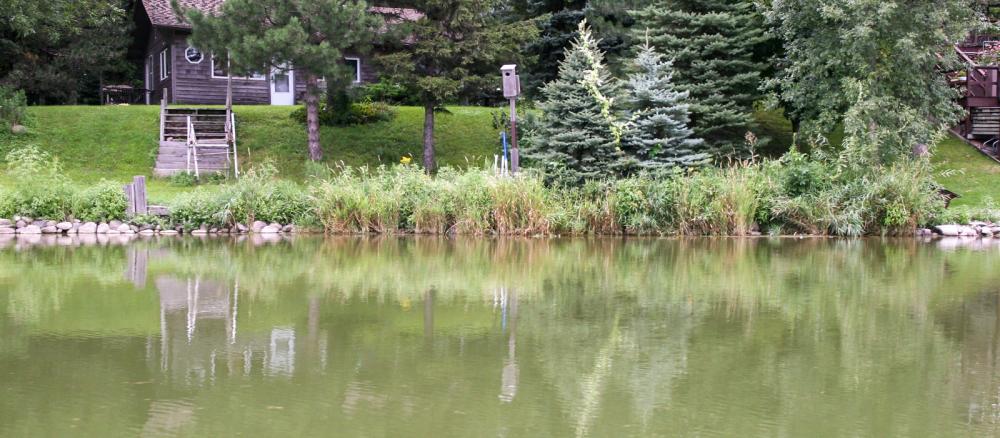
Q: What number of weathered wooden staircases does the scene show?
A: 1